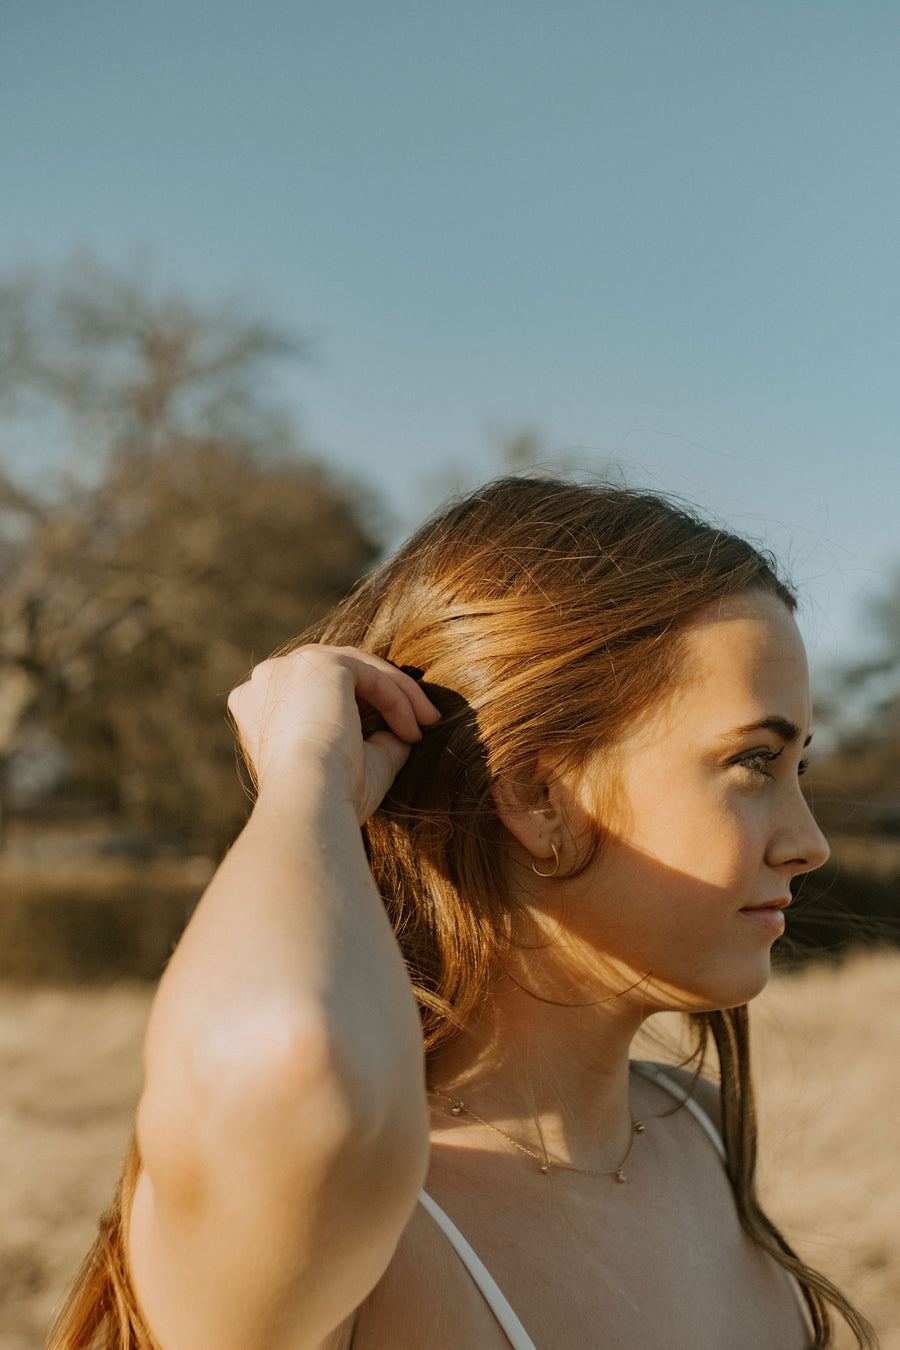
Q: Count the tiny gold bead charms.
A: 4